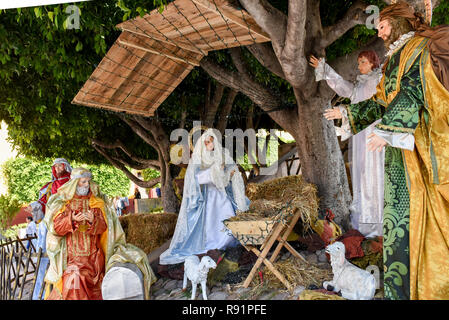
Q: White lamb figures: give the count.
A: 2